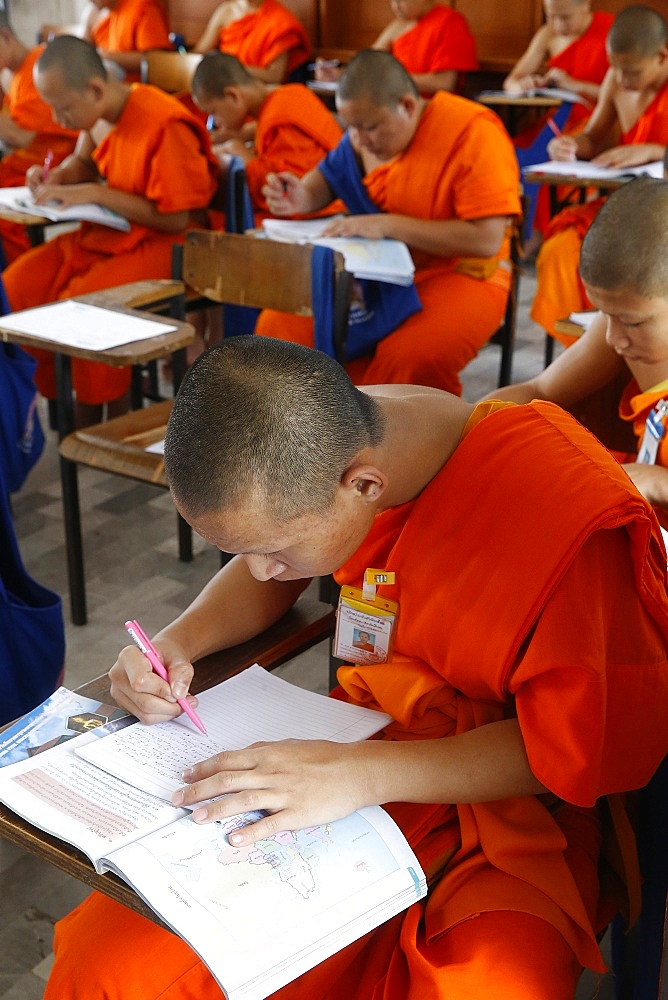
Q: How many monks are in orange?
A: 11